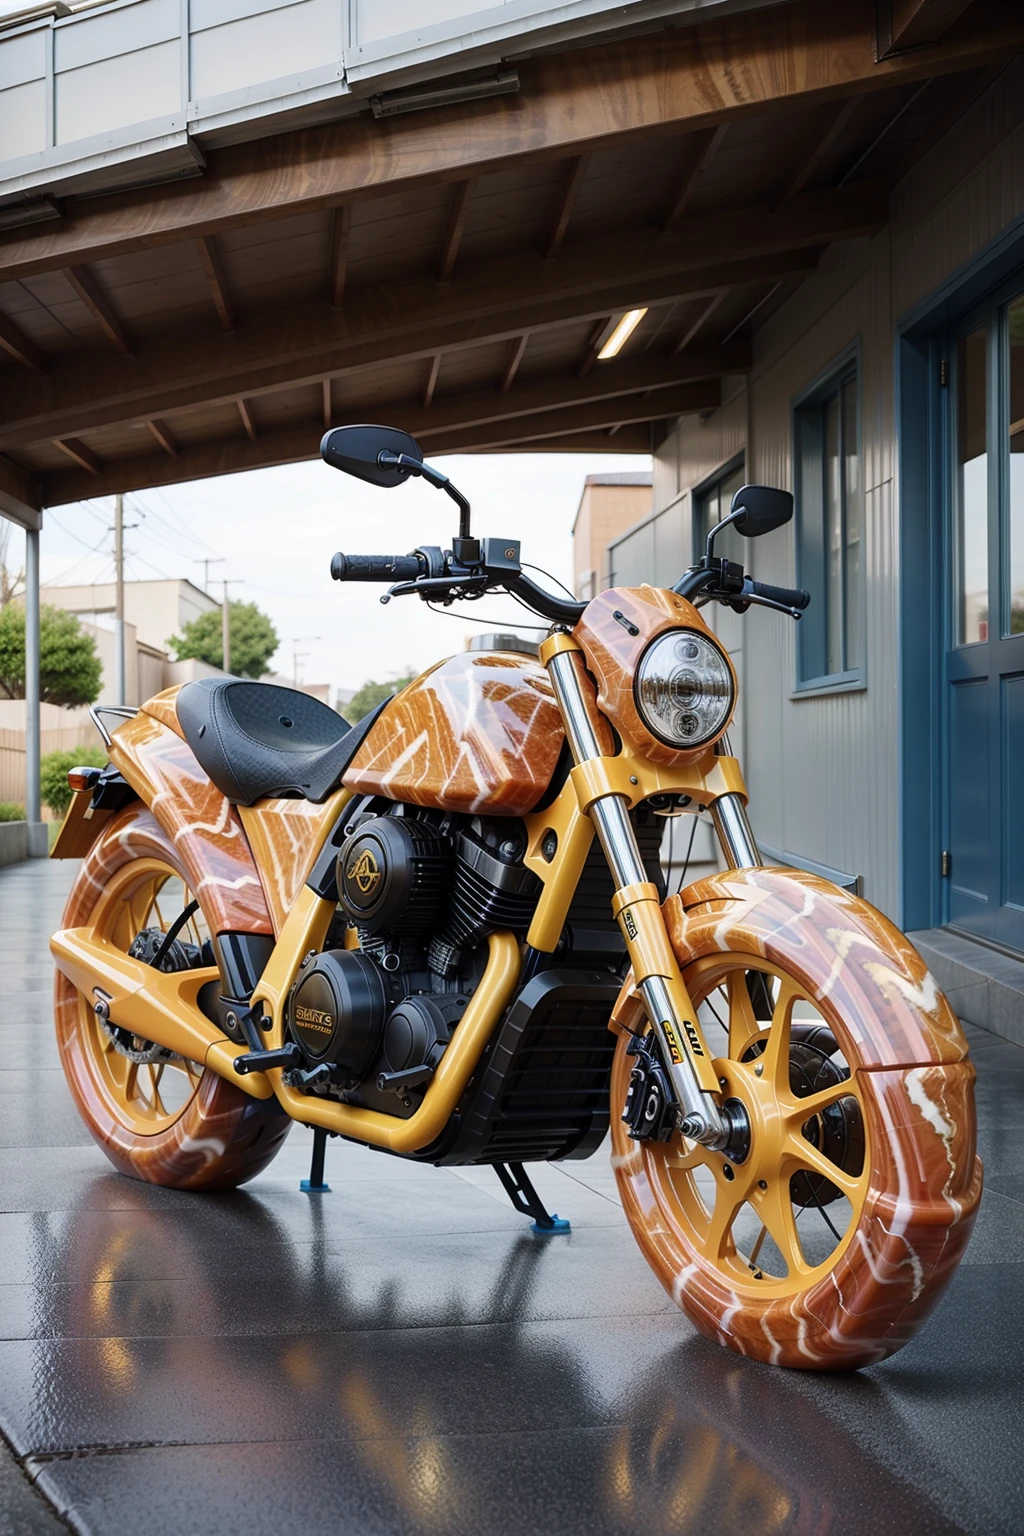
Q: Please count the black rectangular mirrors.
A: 2